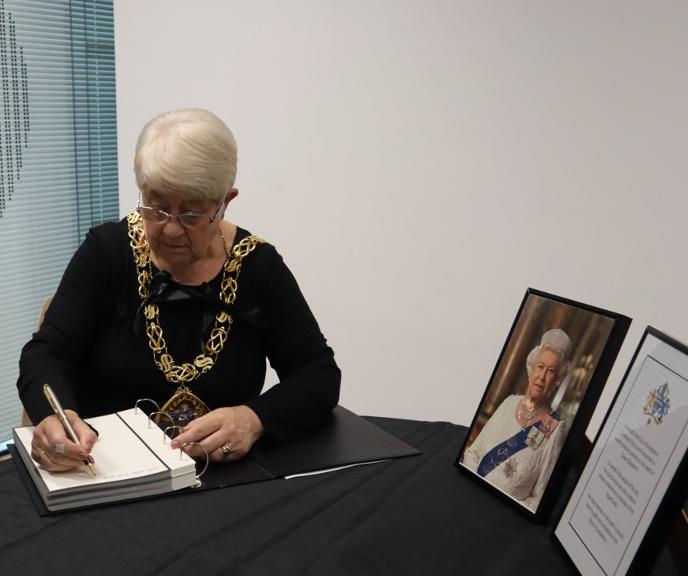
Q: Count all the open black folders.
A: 1